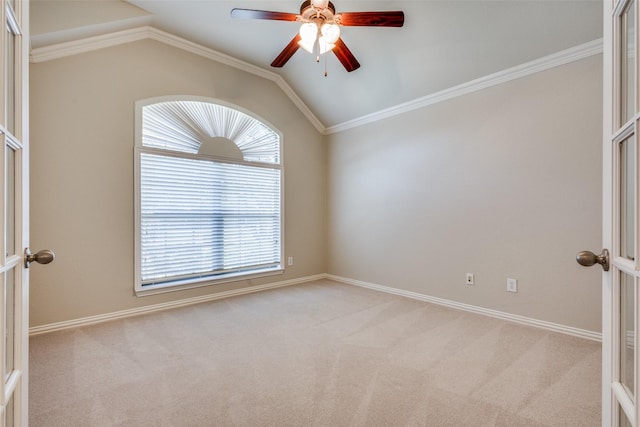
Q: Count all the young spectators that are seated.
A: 0